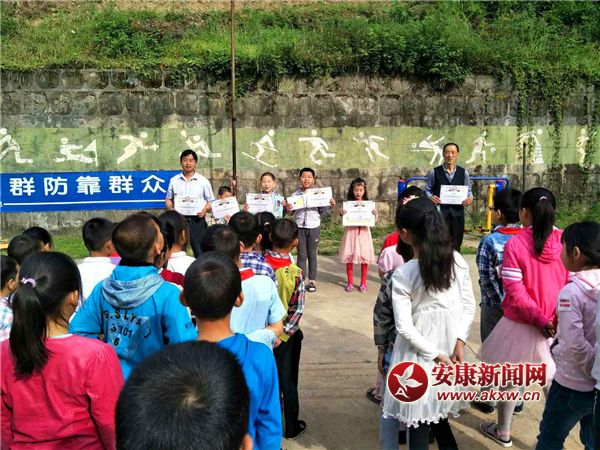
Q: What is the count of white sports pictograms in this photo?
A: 11